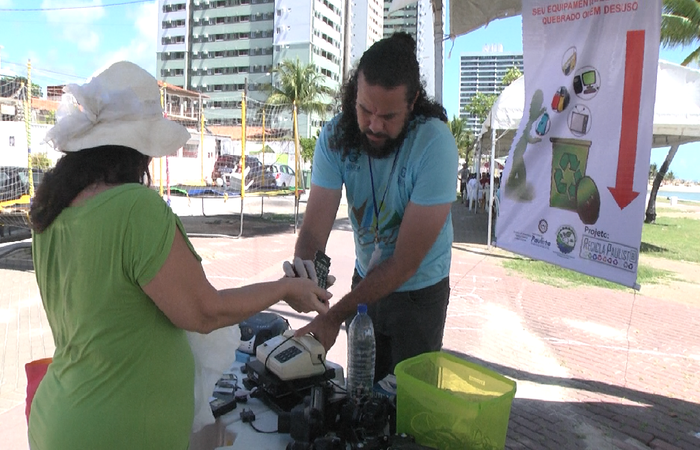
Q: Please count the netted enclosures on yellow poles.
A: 2